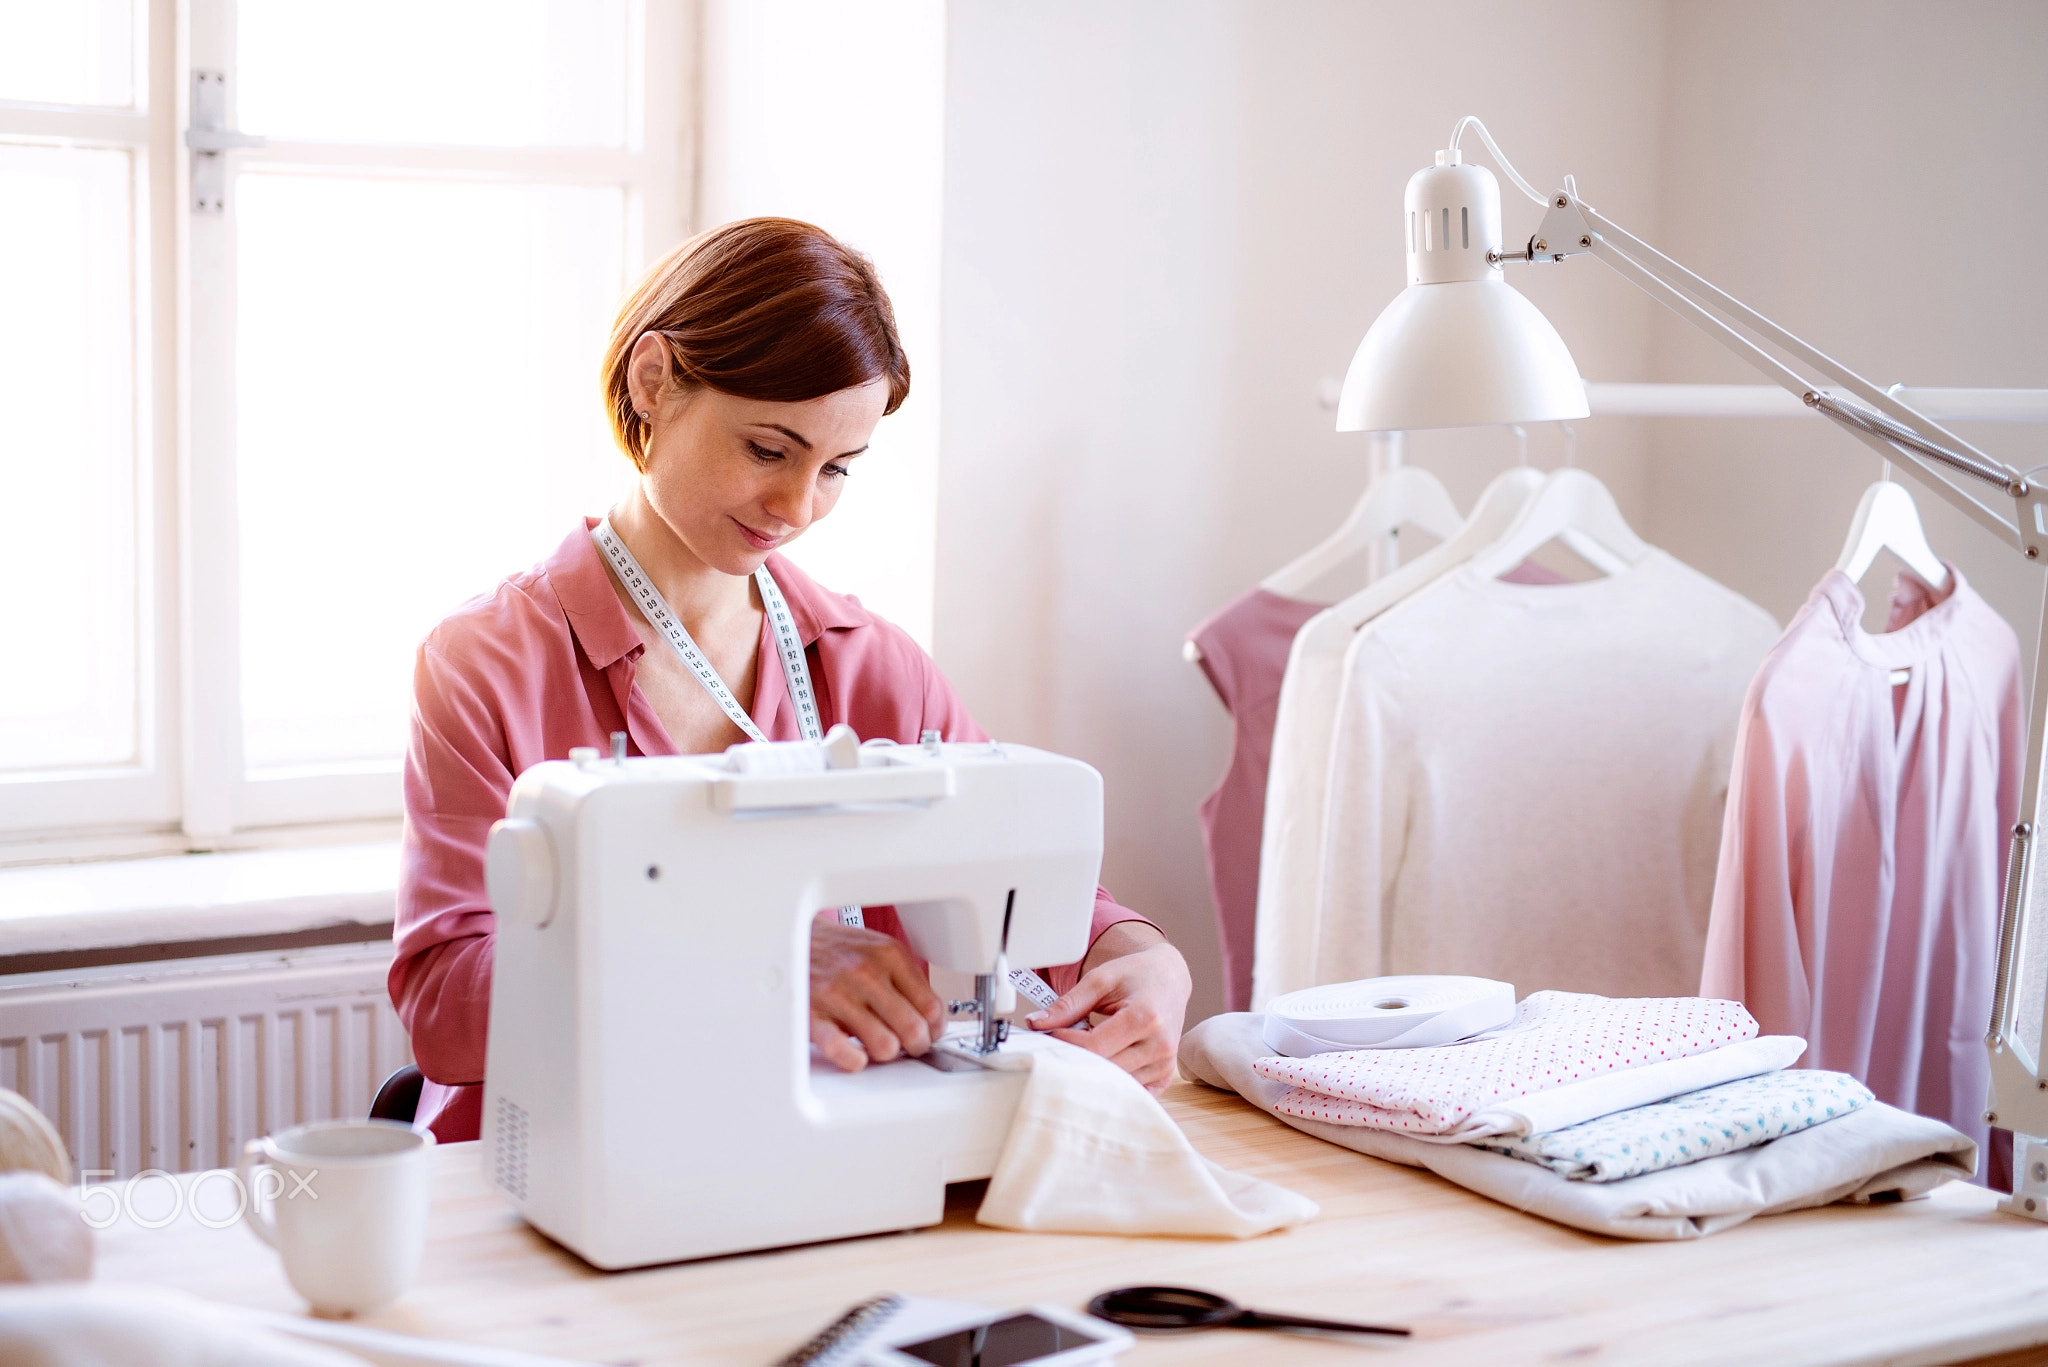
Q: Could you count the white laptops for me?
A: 0